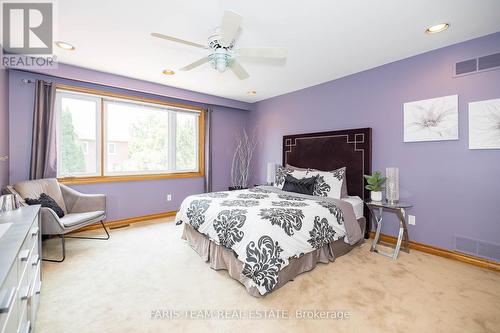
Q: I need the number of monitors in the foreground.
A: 0